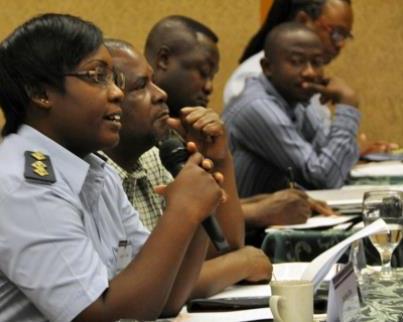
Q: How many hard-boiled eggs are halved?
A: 0